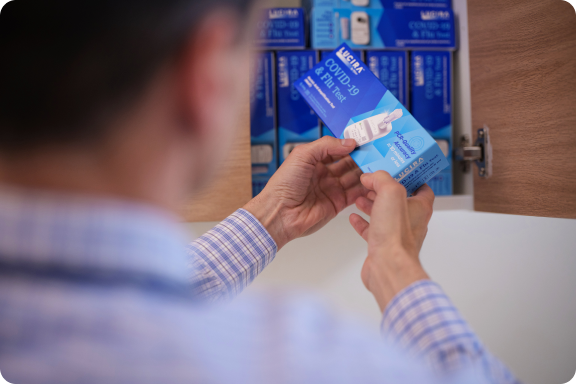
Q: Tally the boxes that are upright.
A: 5